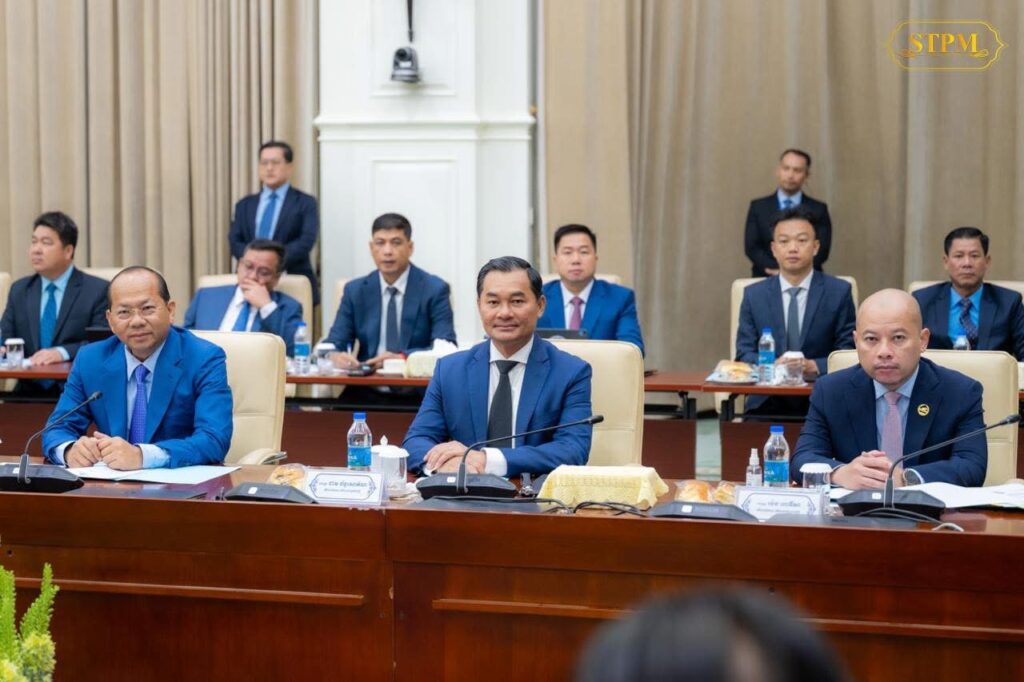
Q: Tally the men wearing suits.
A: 11